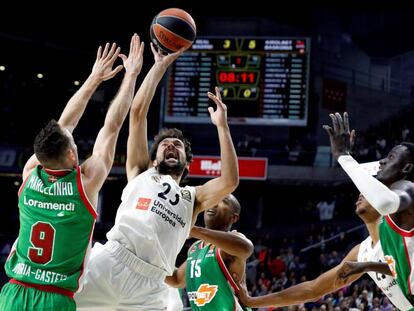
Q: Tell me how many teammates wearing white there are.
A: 2